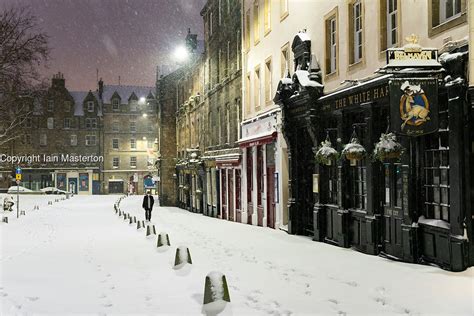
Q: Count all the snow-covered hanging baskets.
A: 3